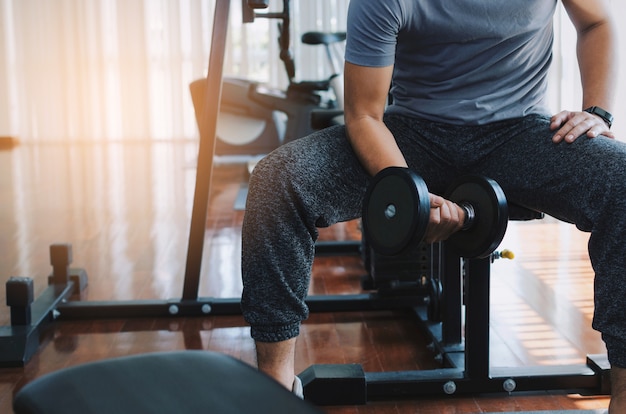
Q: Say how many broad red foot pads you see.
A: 0